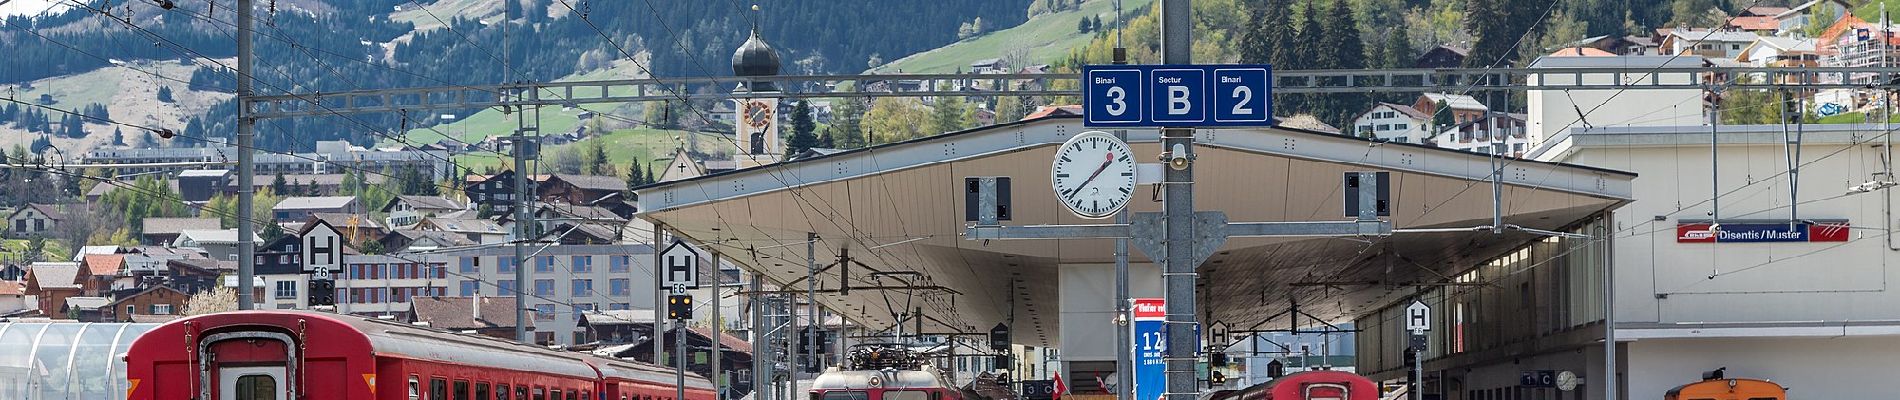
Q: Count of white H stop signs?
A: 4